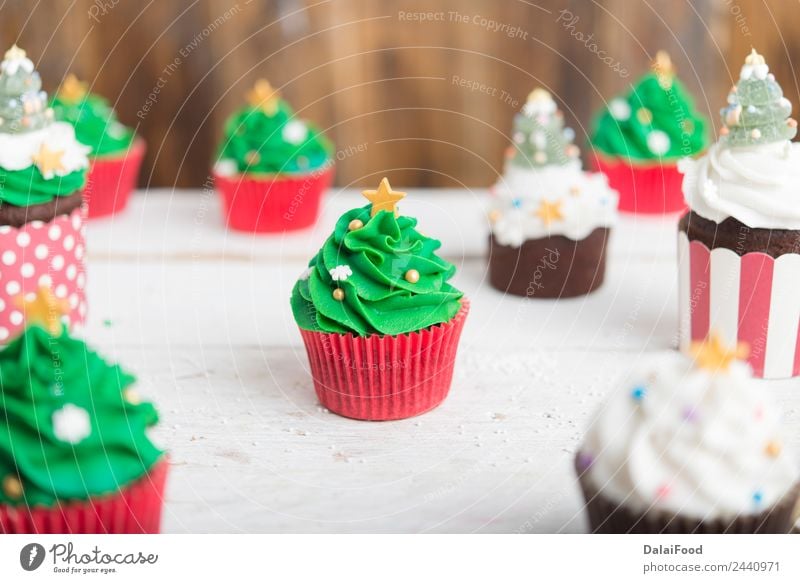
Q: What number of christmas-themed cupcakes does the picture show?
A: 9